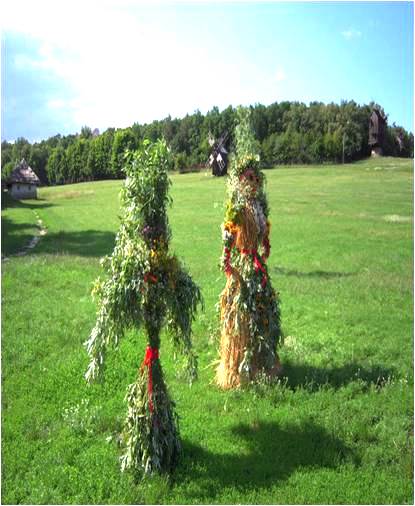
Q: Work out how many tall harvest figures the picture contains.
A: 2